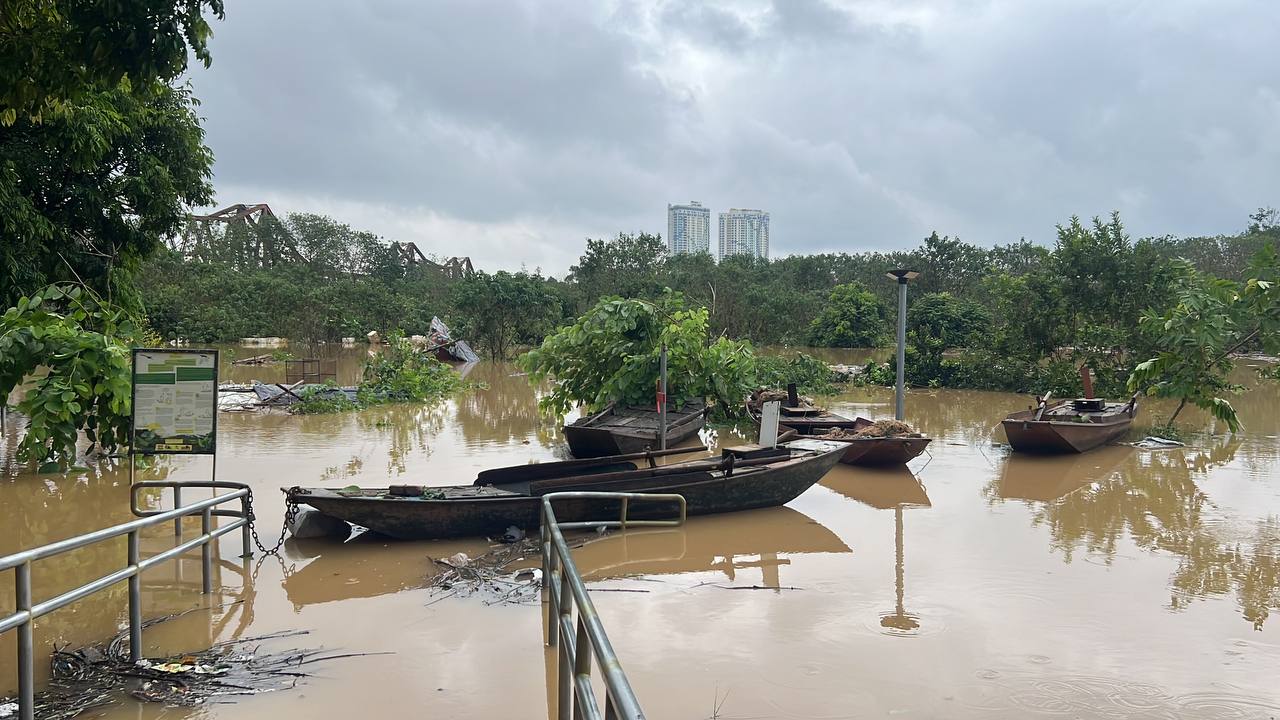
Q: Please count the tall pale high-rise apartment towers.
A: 2